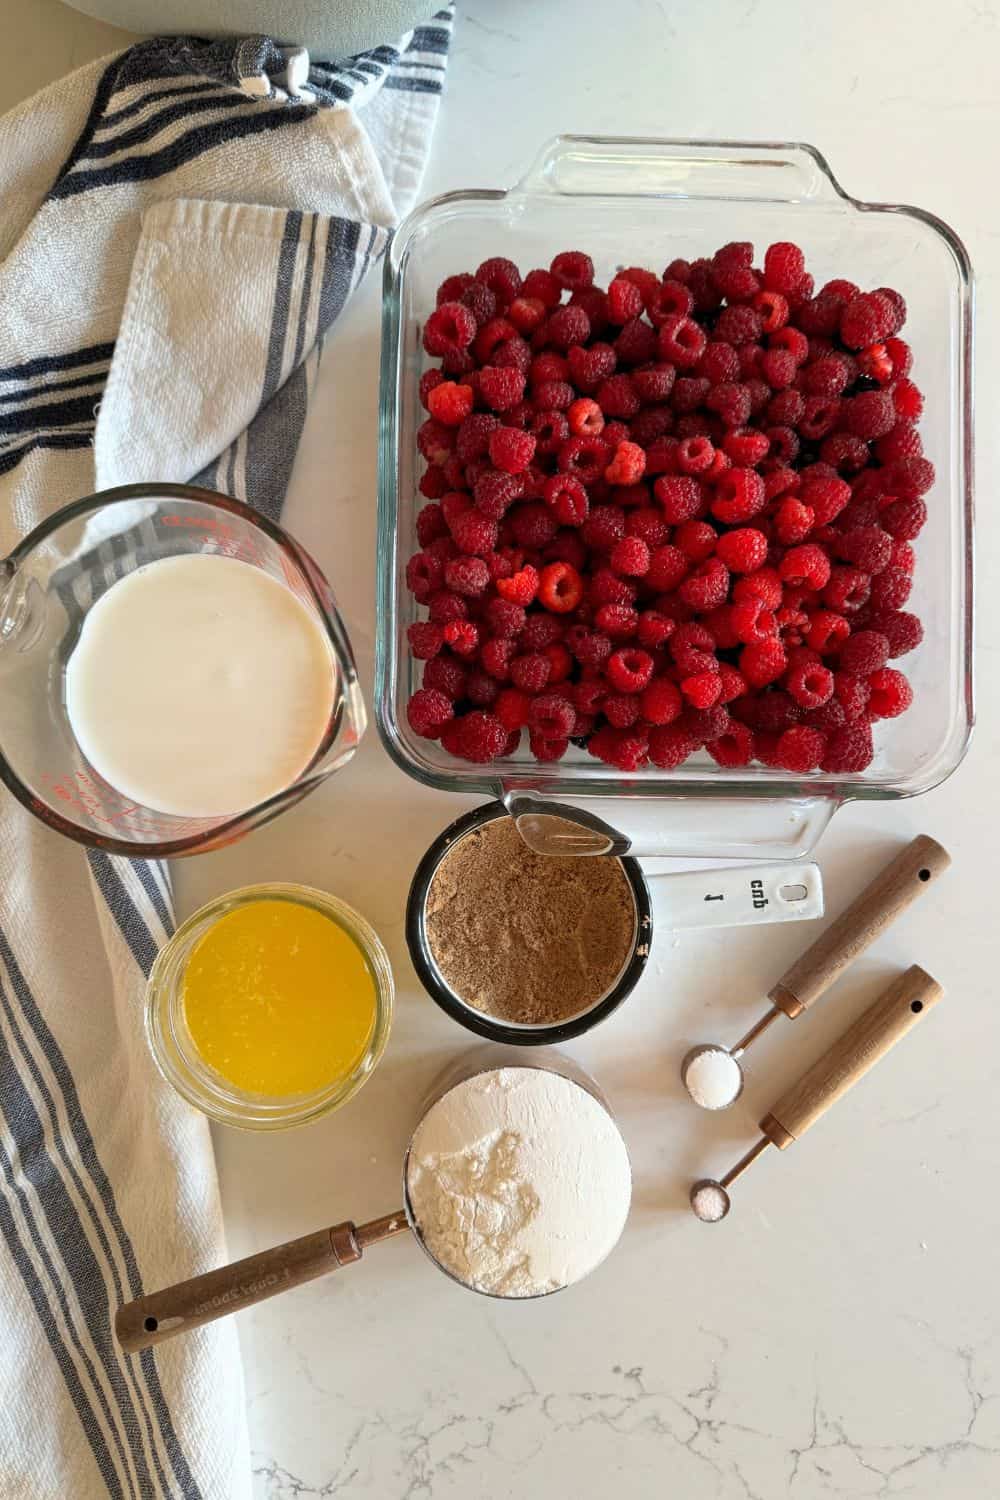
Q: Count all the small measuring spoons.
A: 2